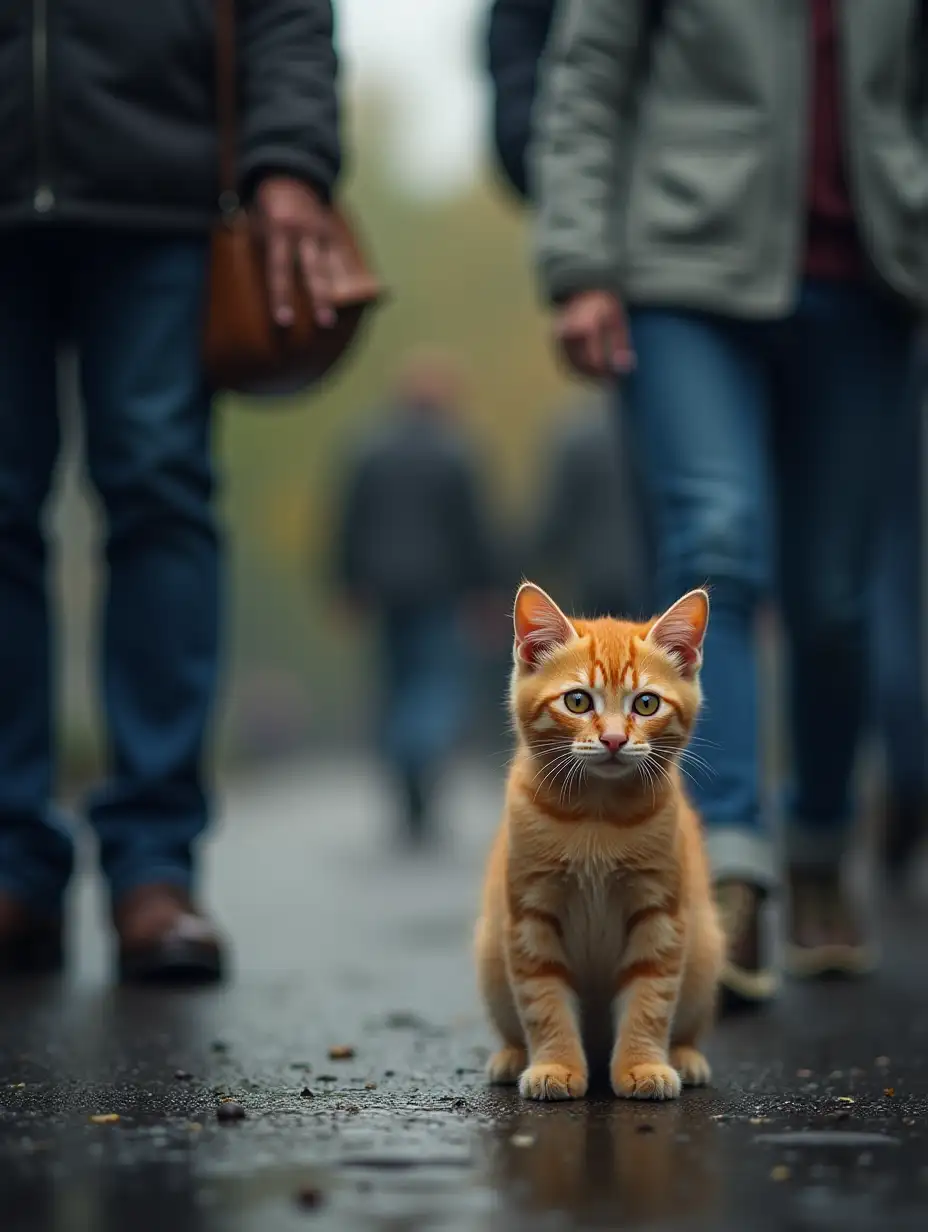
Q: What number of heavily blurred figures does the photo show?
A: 2